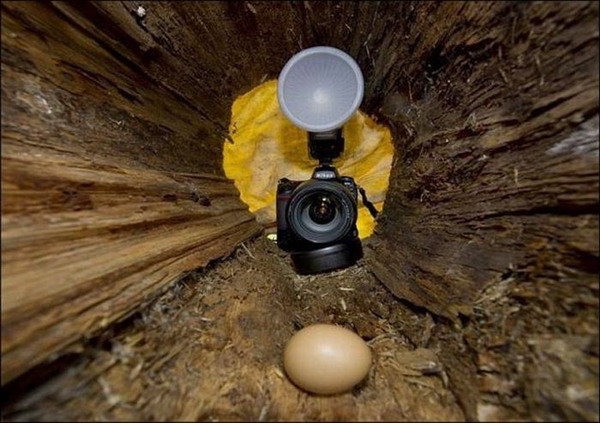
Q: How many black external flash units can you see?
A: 1